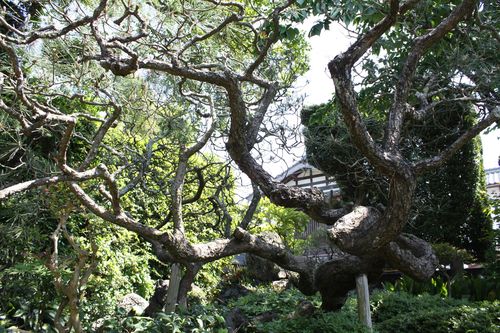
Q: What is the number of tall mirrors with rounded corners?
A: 0